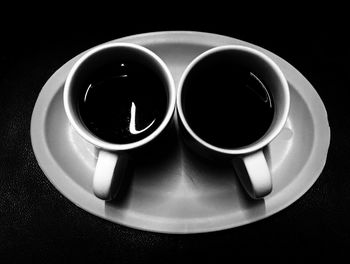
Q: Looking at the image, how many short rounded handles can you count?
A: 2